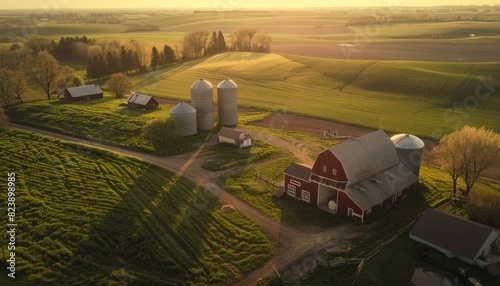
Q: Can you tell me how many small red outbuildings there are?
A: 2